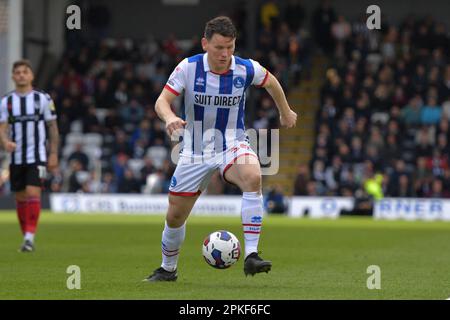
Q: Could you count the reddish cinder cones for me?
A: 0